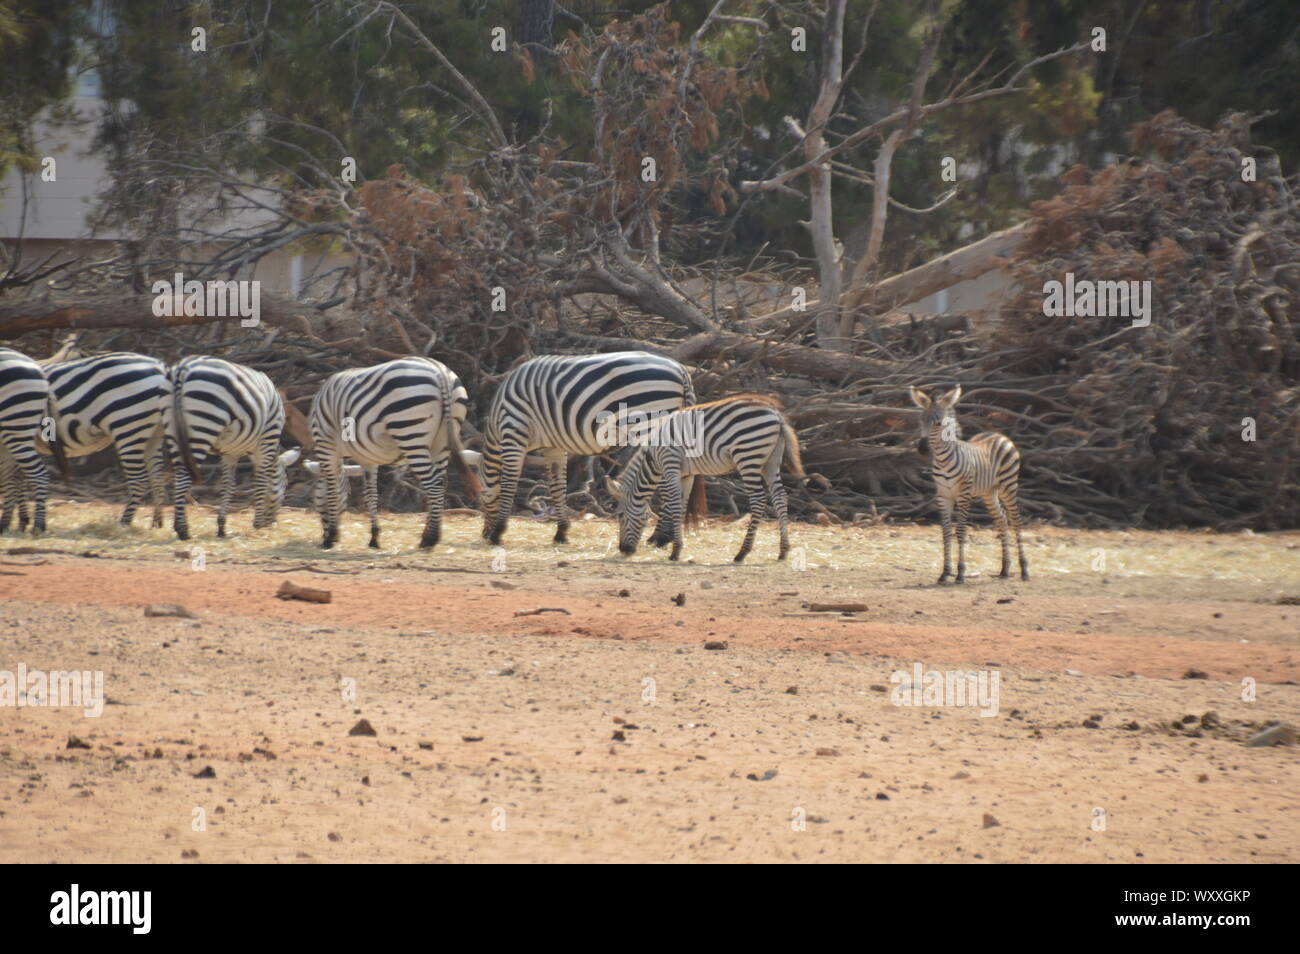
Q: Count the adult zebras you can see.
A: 5